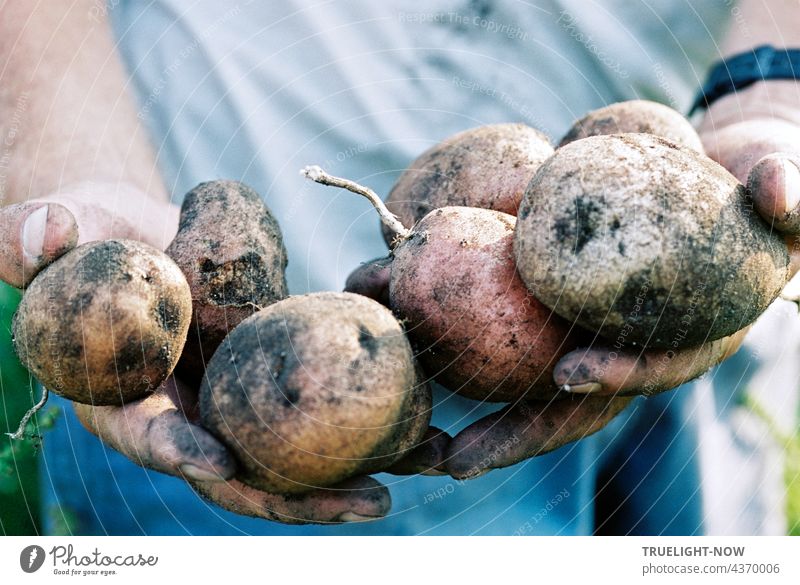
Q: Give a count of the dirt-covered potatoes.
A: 7